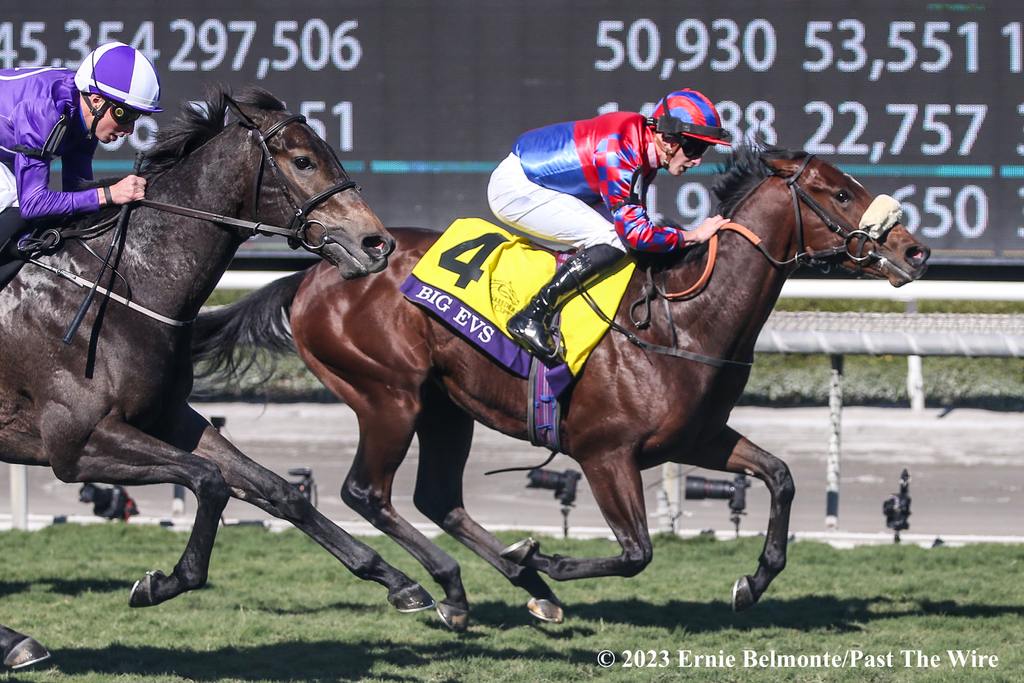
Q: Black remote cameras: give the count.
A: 5